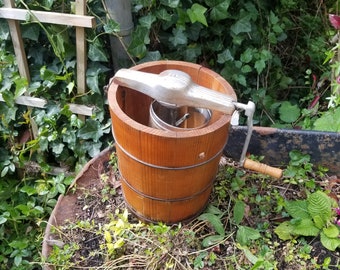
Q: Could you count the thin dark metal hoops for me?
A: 3